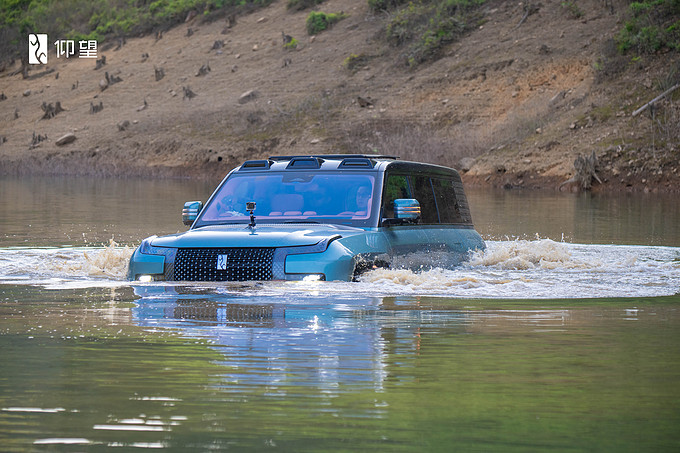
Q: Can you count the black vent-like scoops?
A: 3